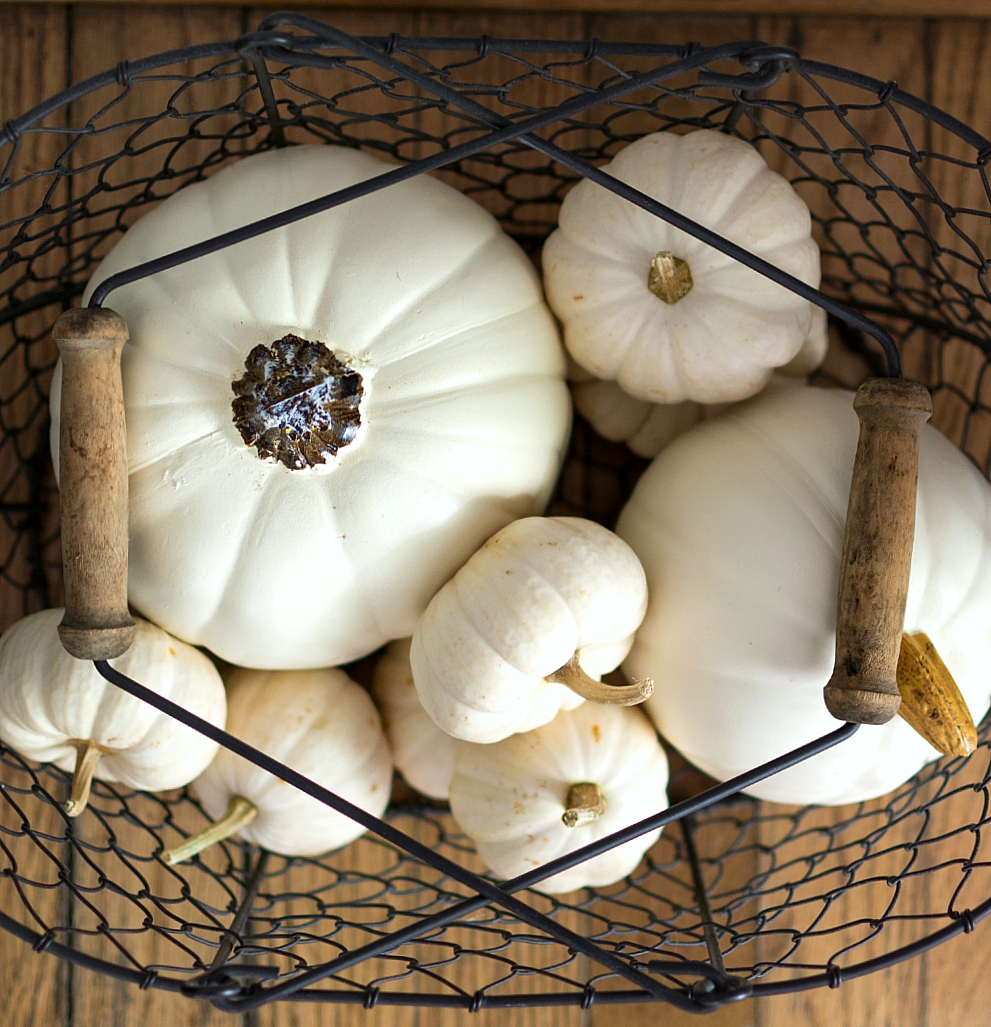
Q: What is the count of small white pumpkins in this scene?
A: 7